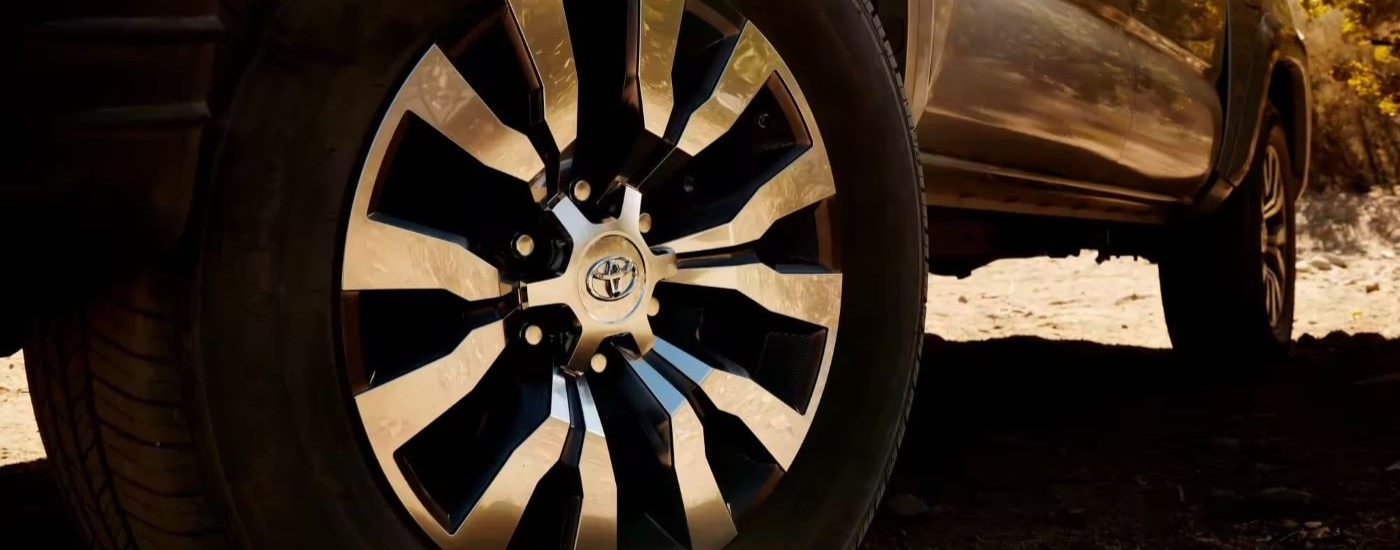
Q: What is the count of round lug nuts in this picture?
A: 6